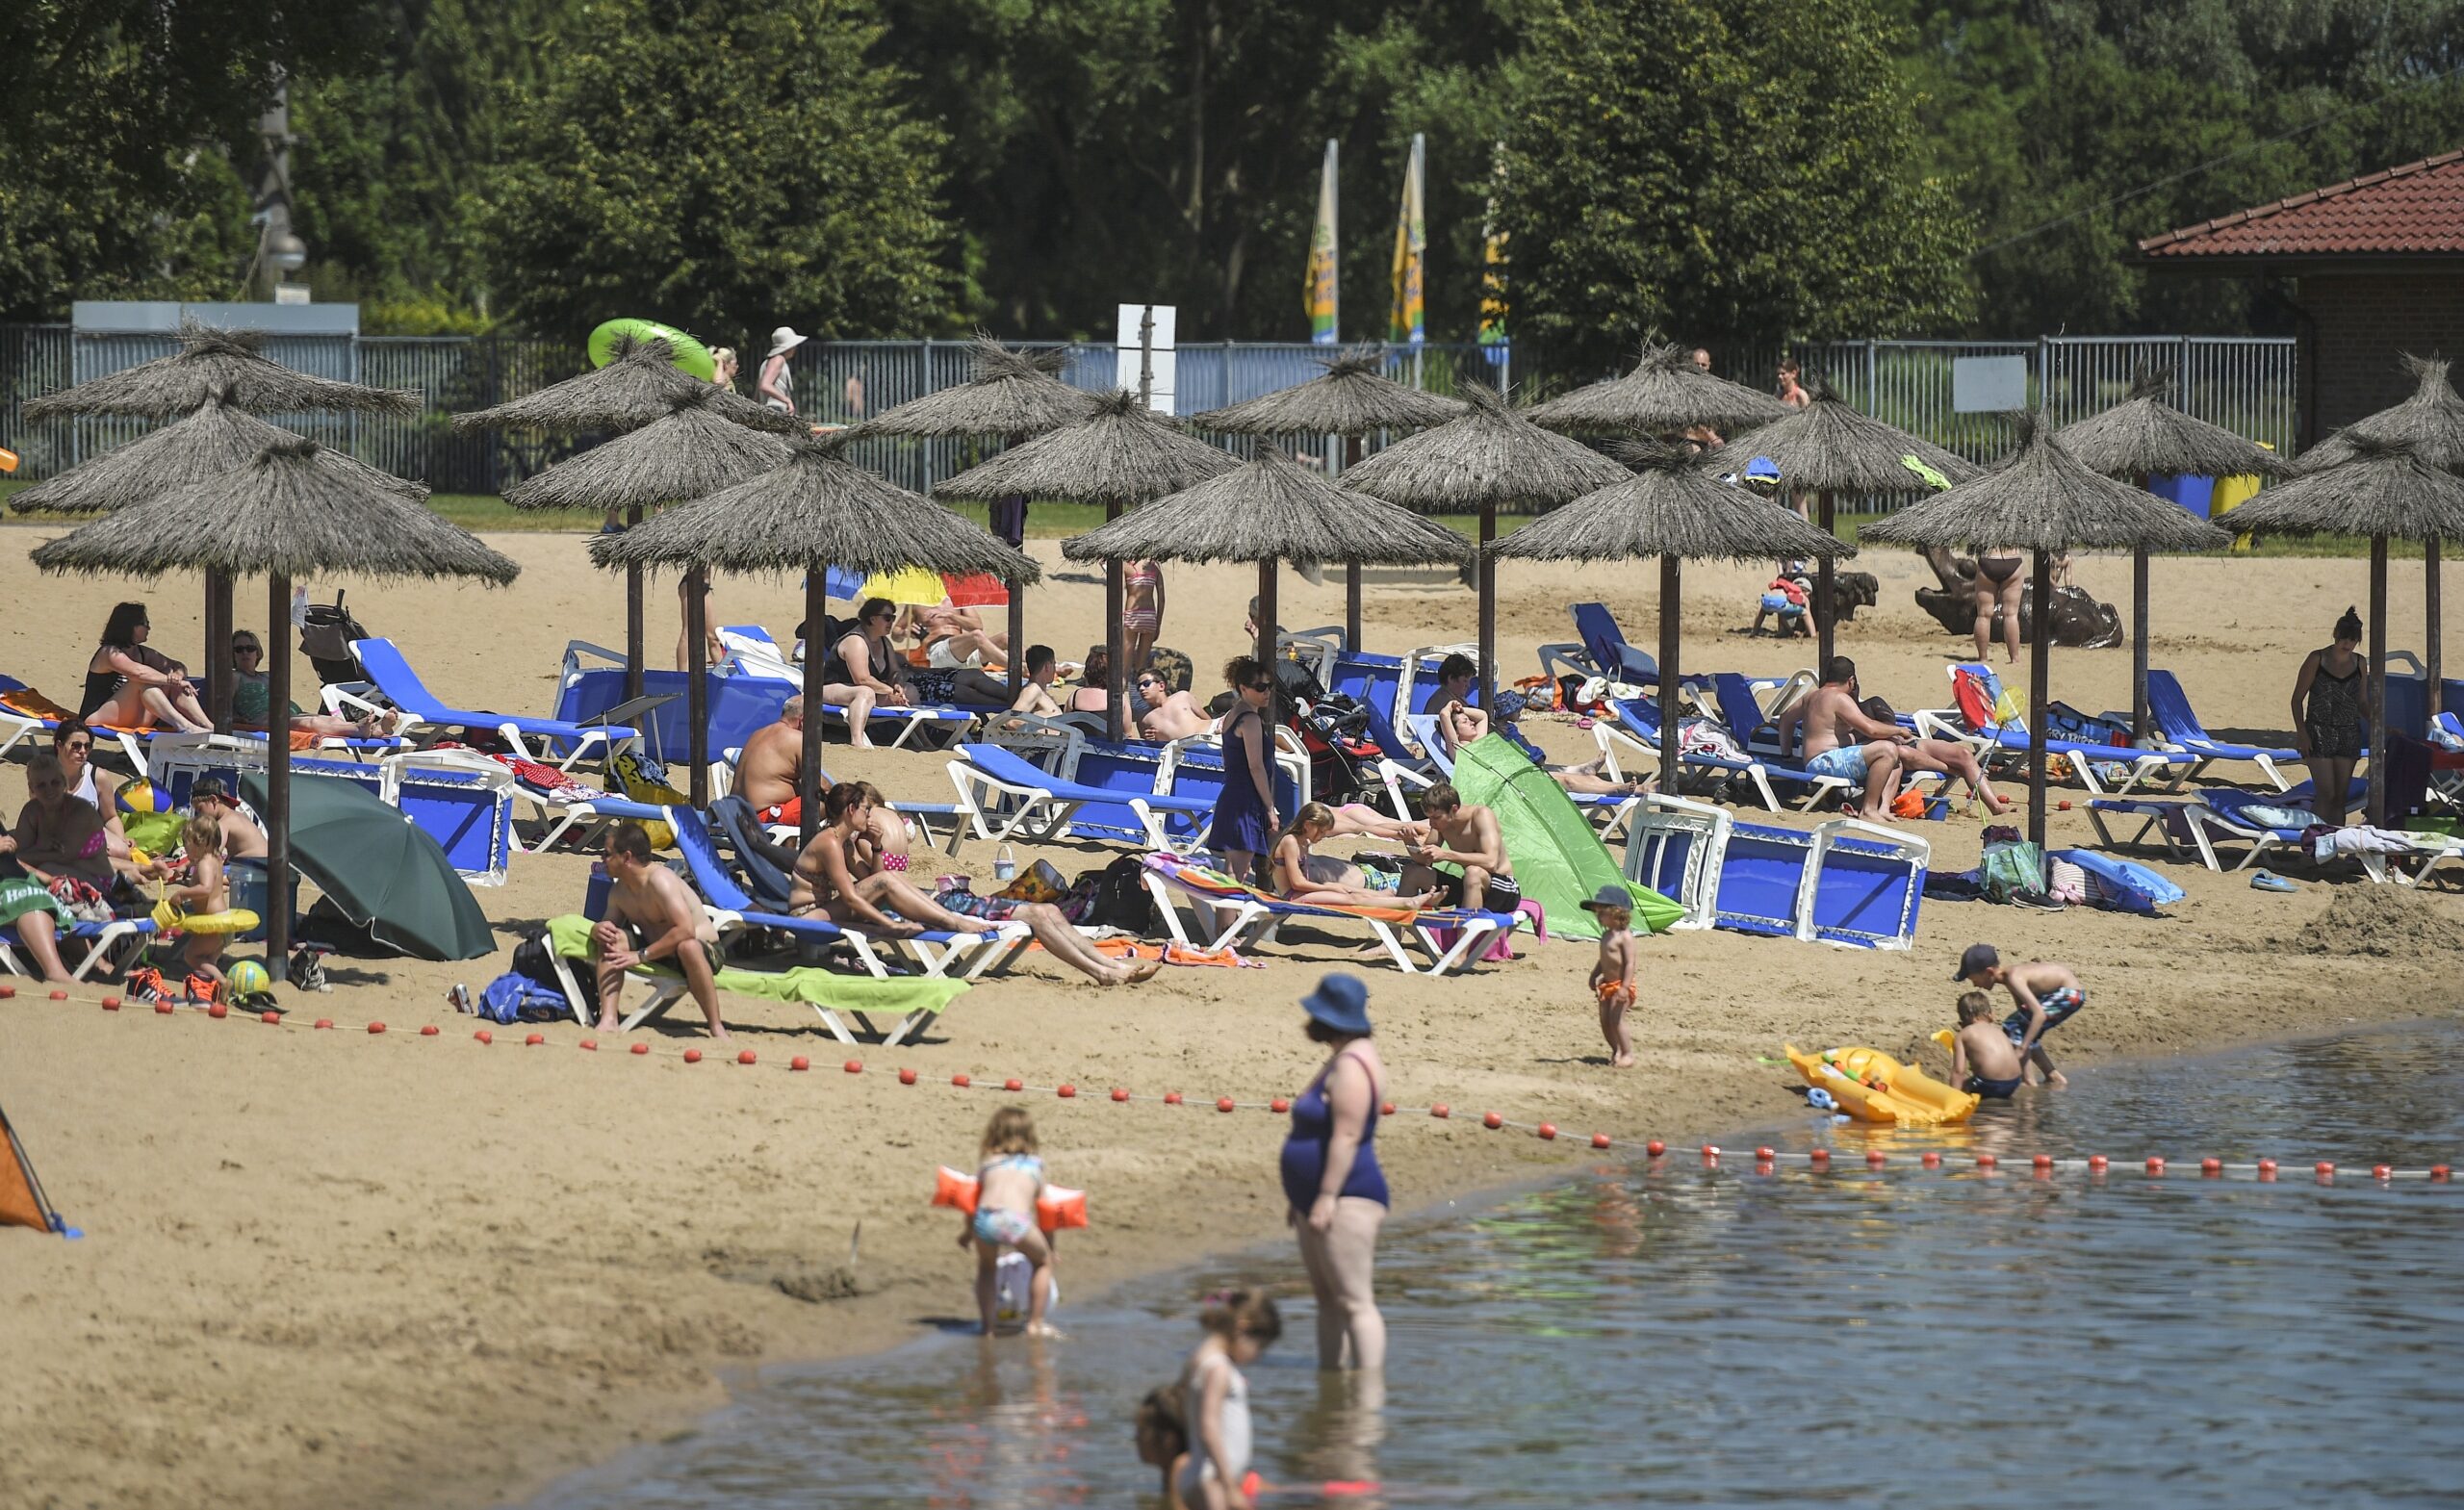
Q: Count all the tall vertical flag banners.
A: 3